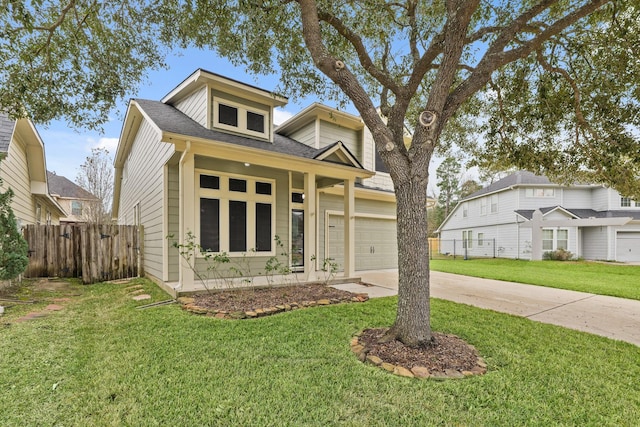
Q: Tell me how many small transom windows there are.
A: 4